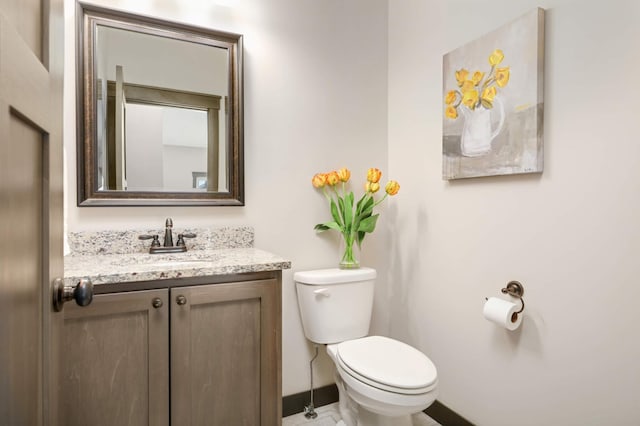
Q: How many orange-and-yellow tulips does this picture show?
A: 6